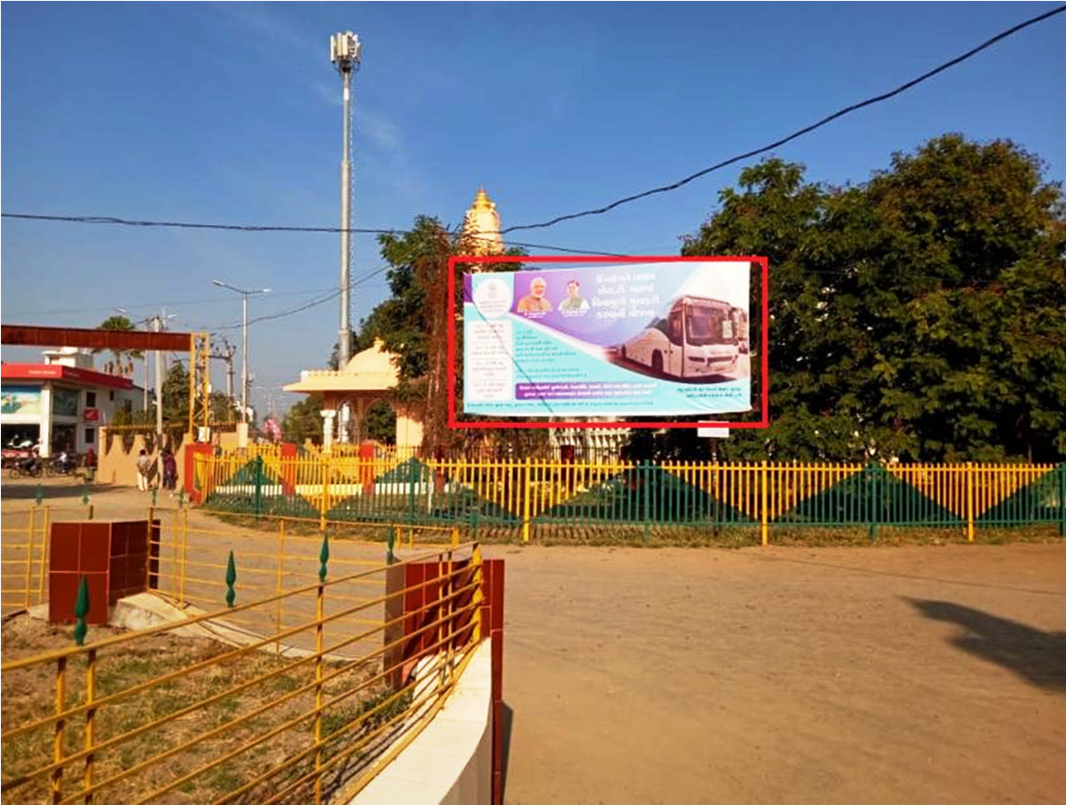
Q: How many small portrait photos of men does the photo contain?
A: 2